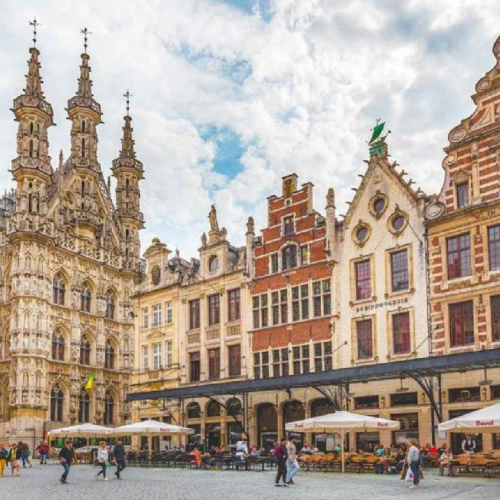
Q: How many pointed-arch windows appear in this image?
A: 9